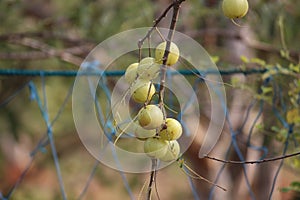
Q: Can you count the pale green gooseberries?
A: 10